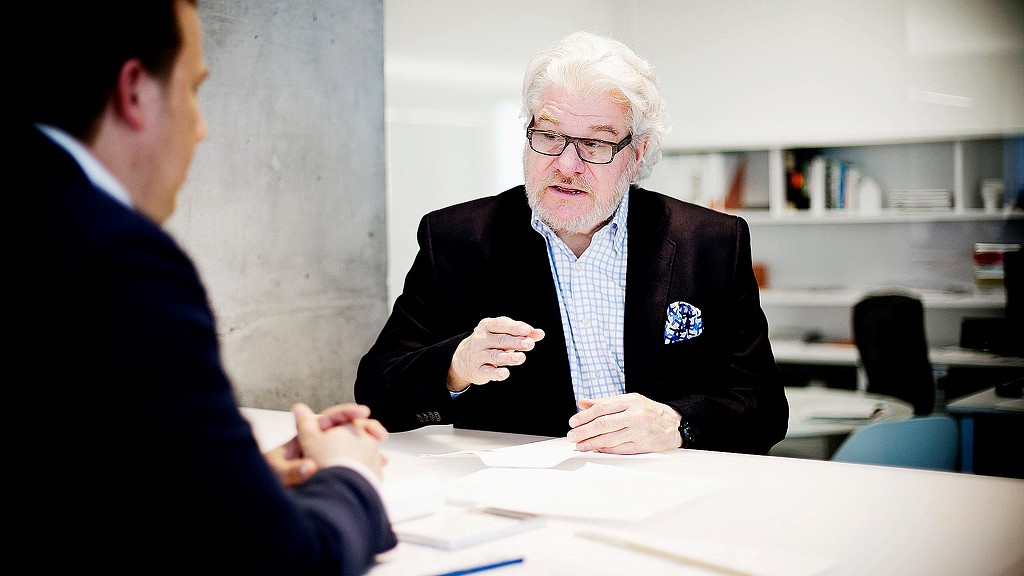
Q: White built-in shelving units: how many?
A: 1